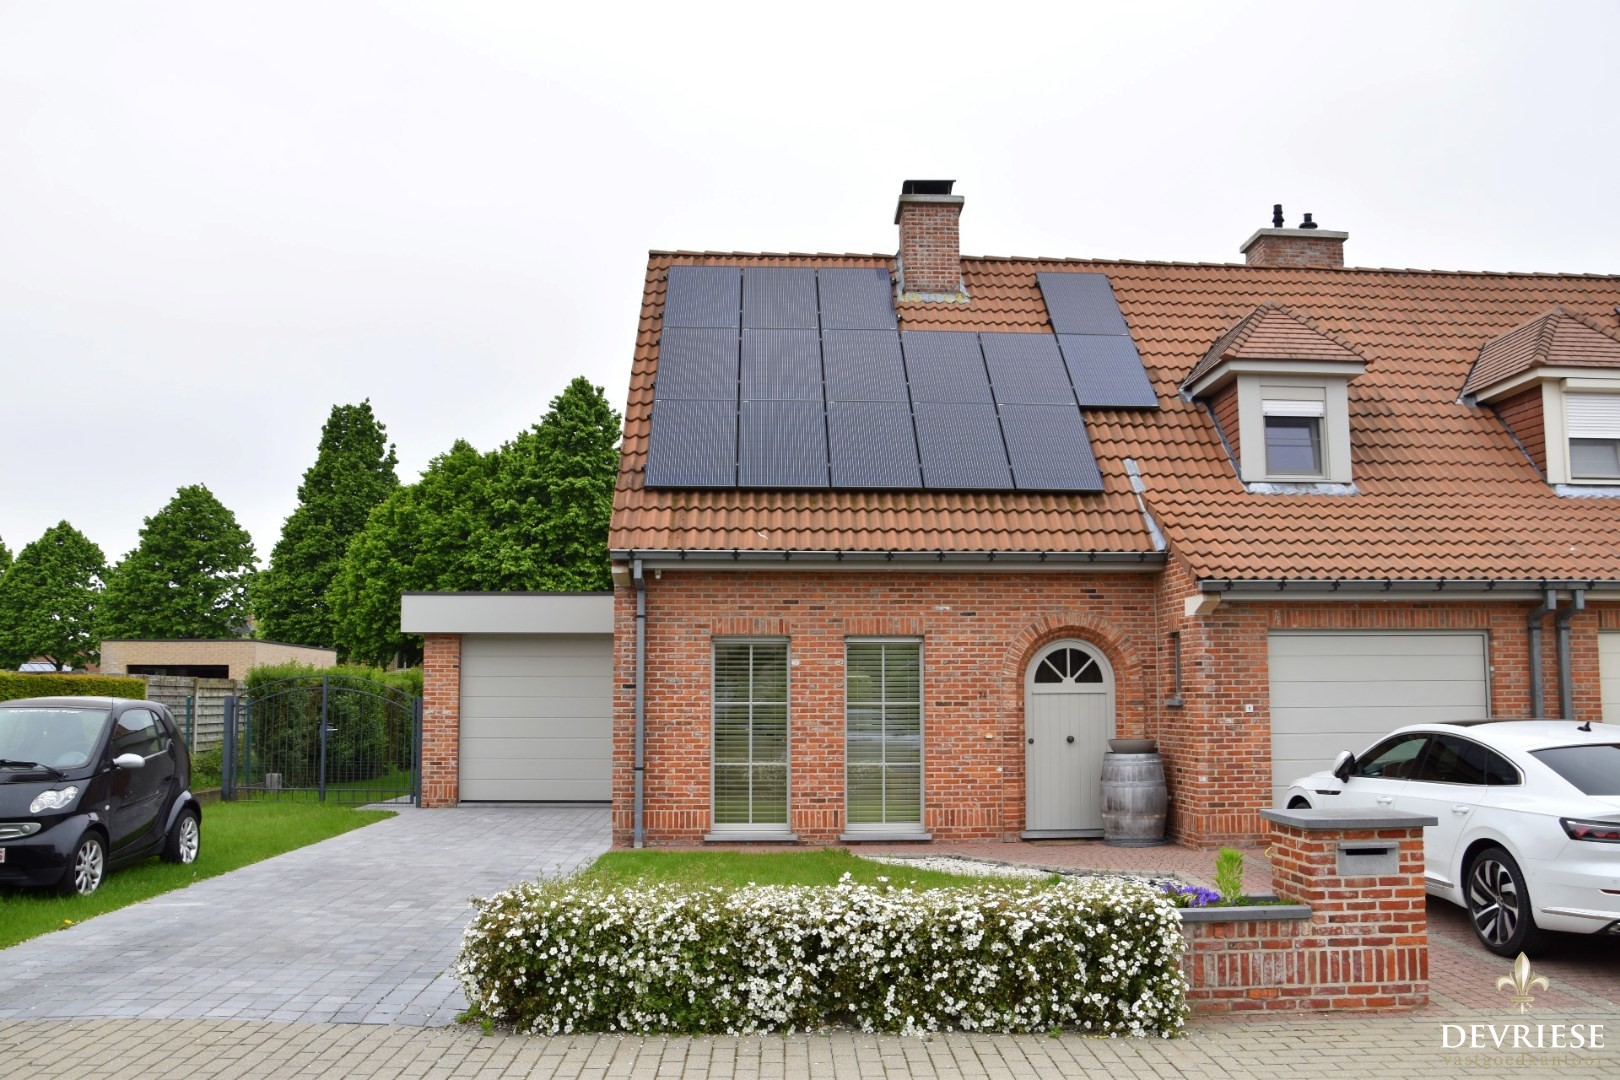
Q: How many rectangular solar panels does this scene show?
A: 15